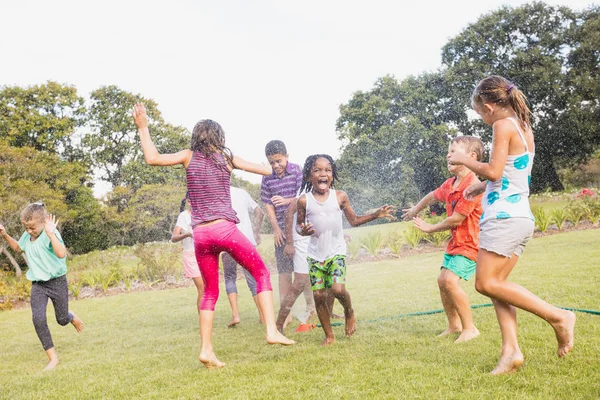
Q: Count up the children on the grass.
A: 9